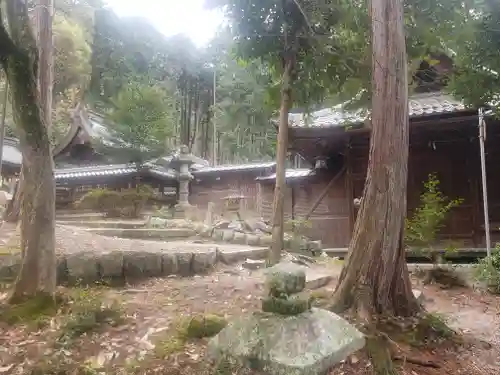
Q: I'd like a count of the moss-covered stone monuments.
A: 1